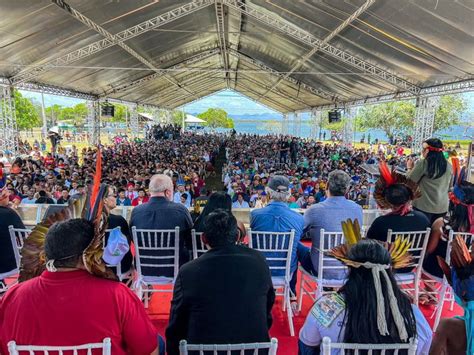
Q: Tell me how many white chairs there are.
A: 11